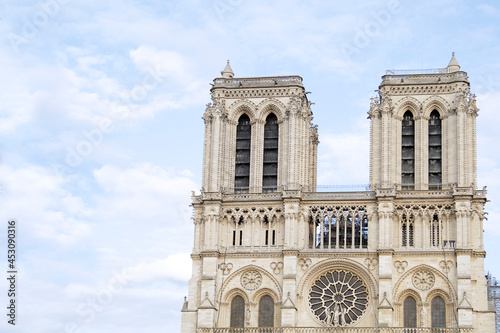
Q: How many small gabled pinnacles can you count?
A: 4